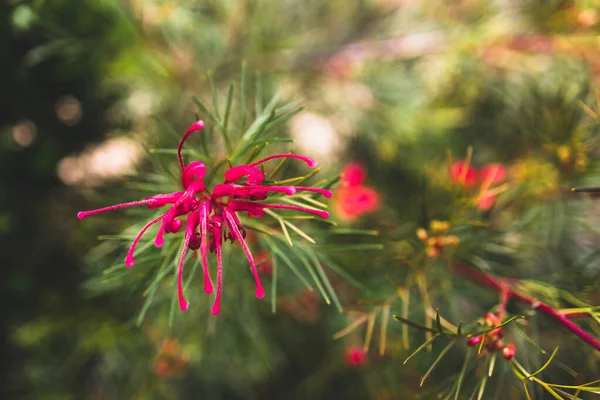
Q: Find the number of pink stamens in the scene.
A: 12